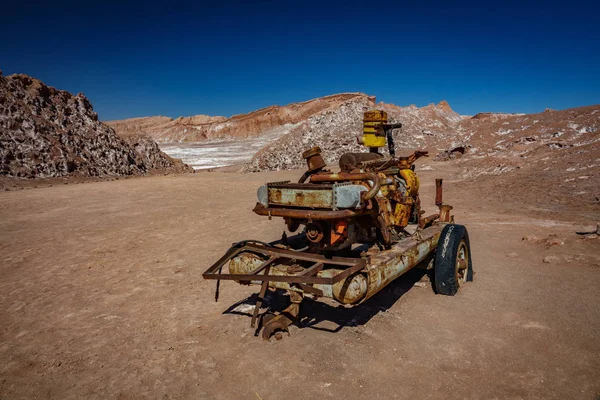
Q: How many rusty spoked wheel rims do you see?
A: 1